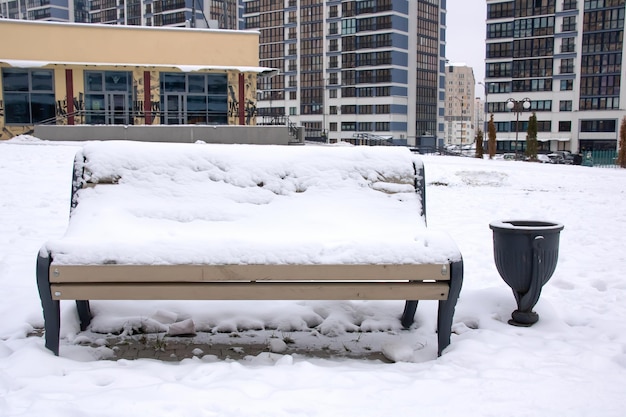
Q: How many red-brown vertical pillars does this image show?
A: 3